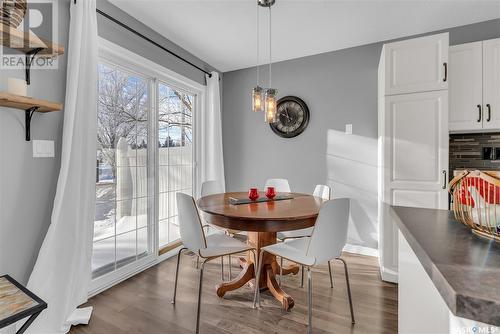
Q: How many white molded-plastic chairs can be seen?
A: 5